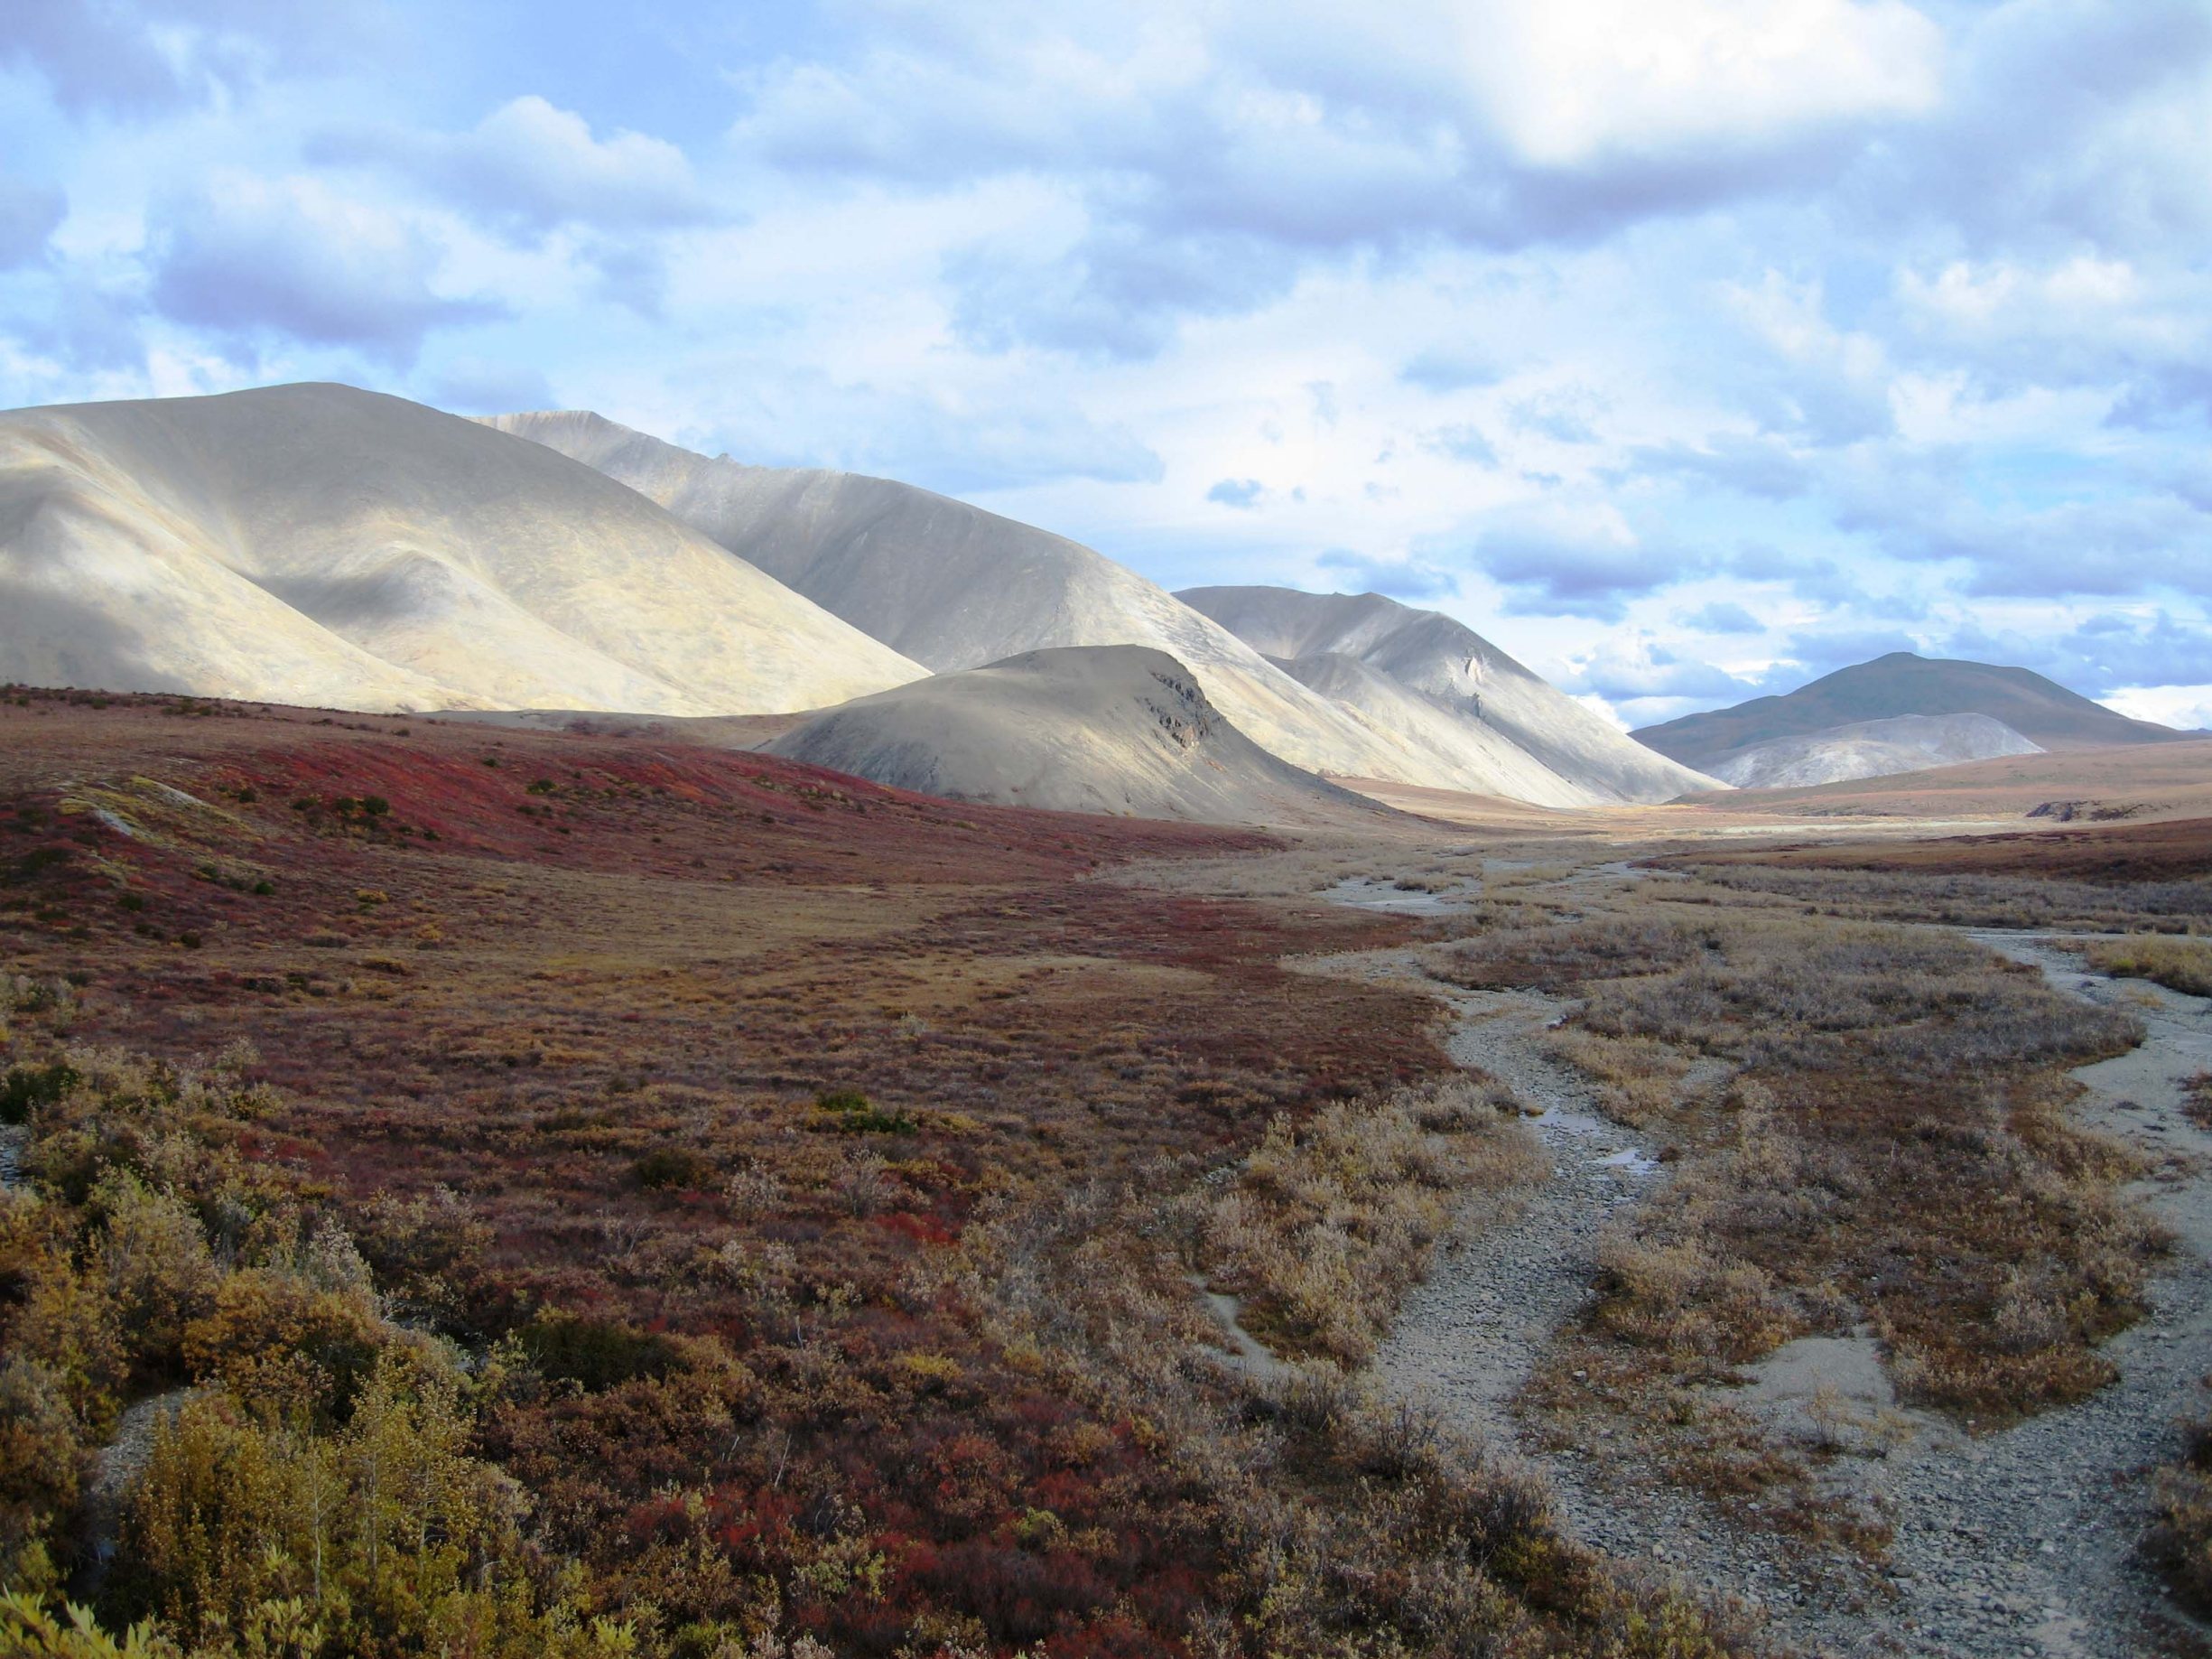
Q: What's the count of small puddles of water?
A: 2